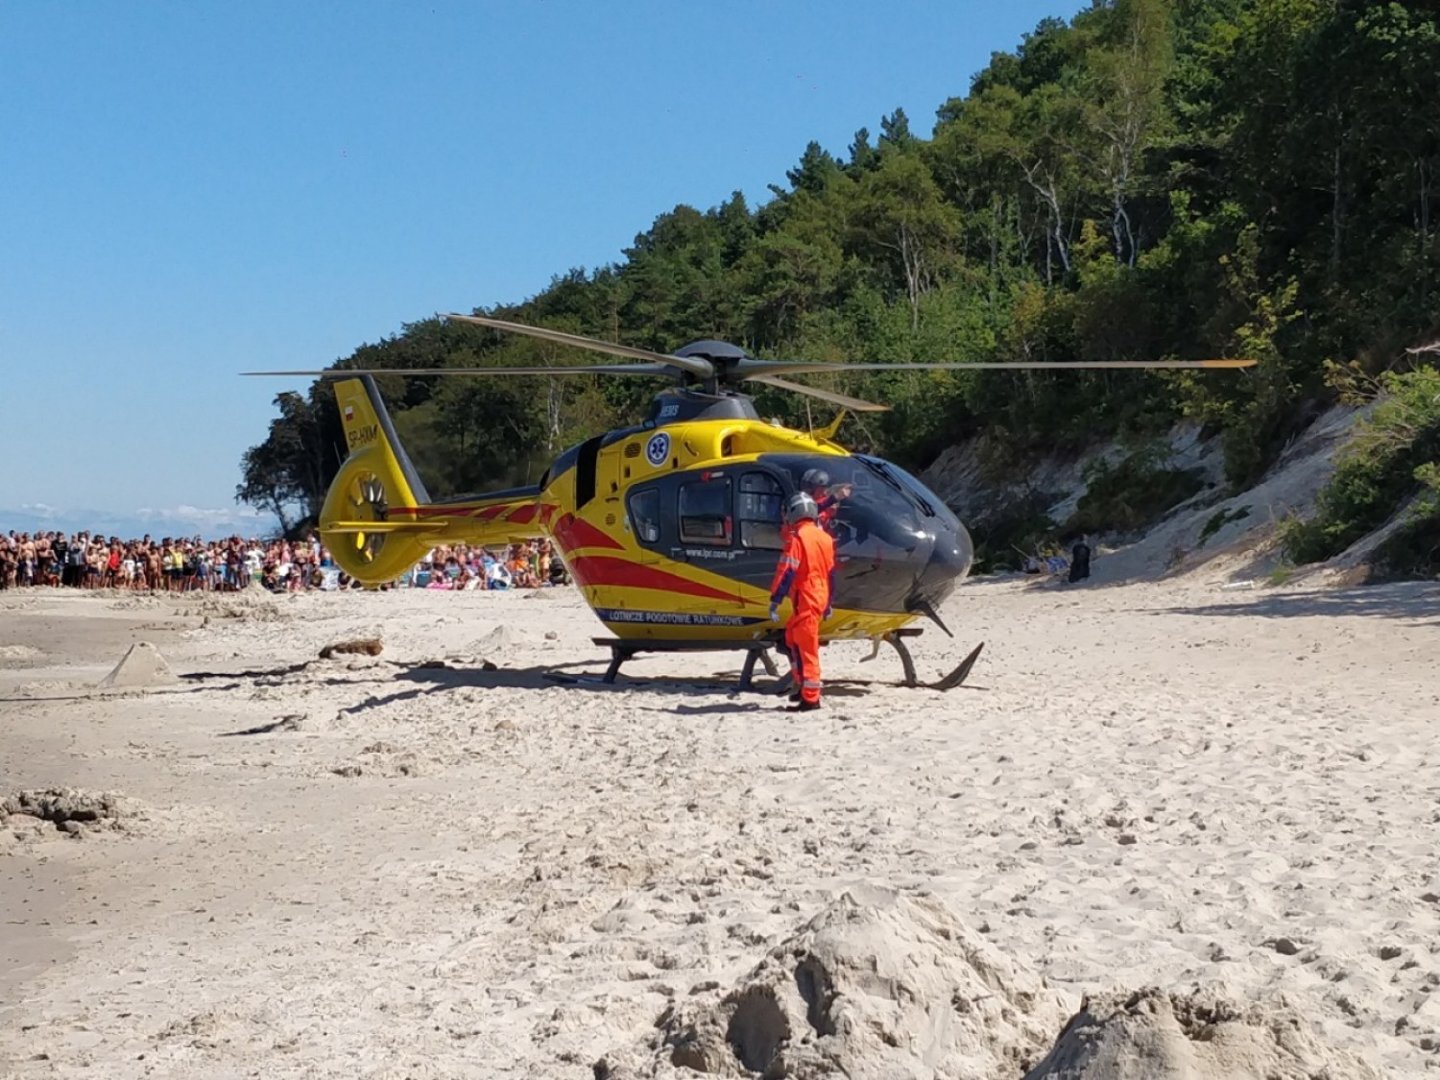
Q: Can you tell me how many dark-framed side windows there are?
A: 3